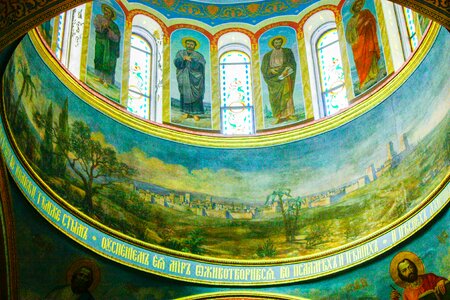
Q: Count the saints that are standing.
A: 4